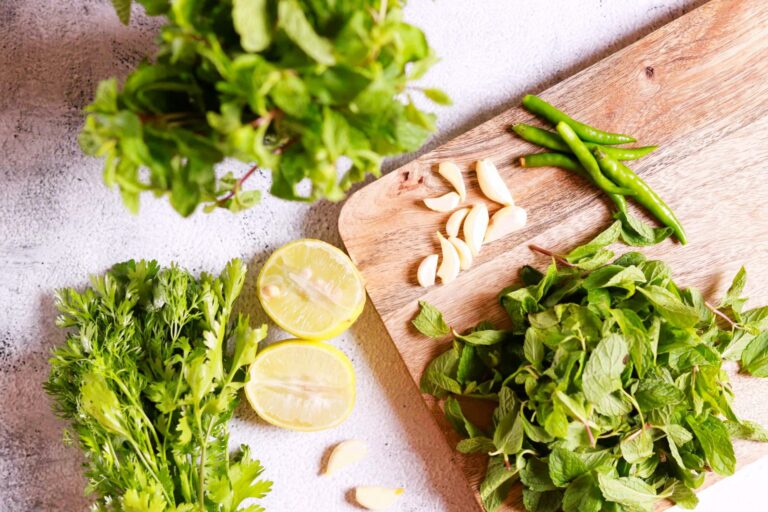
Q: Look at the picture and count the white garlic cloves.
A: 11